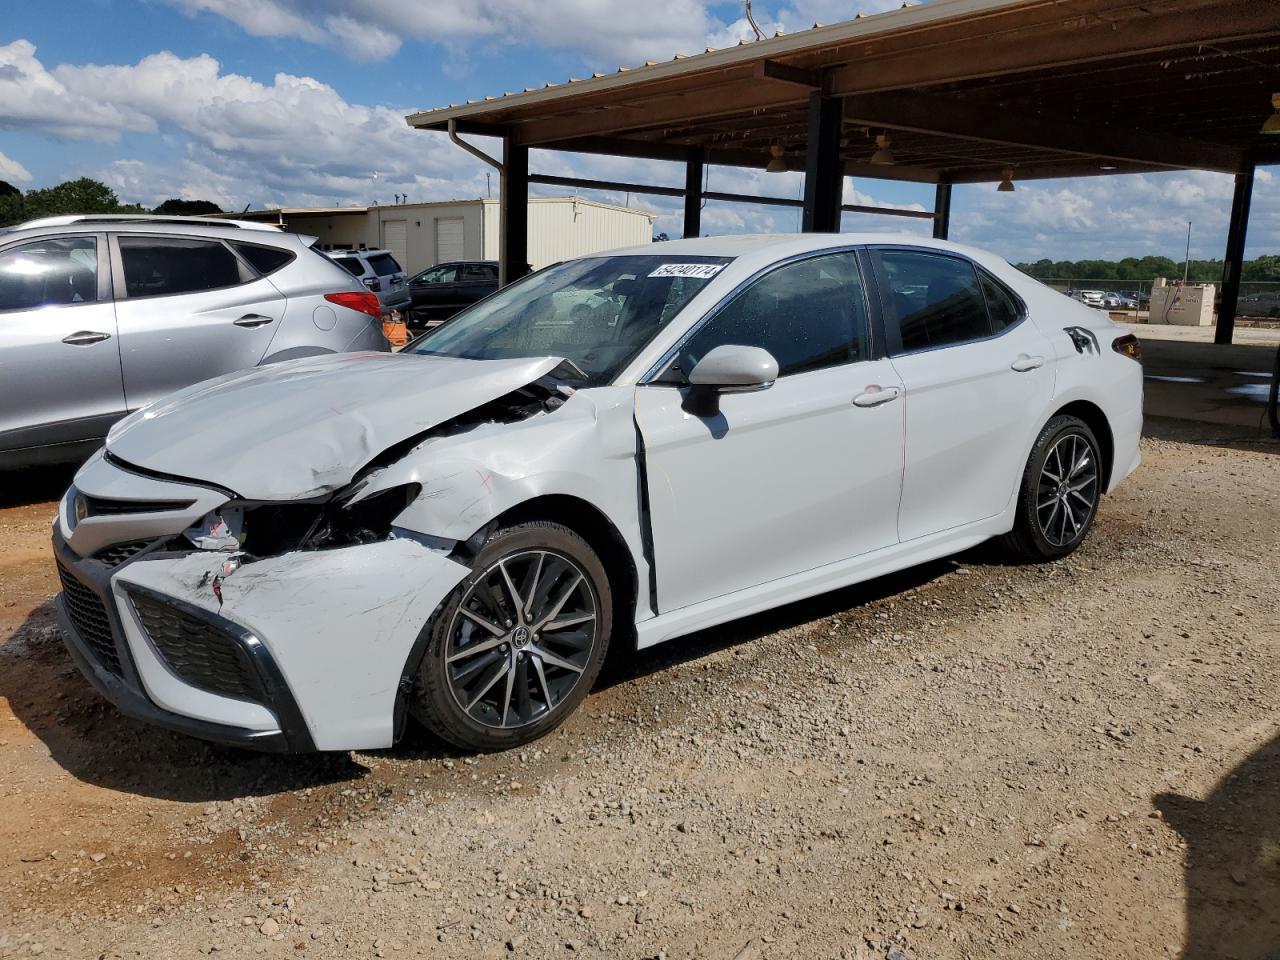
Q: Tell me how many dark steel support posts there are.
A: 5